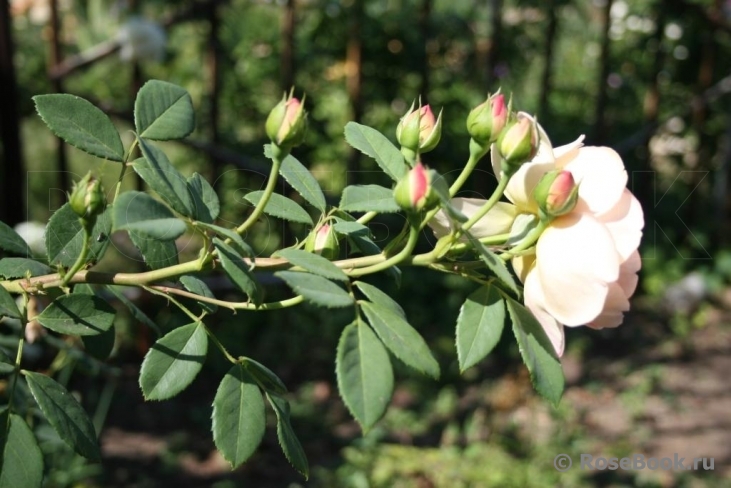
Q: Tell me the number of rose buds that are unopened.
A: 8